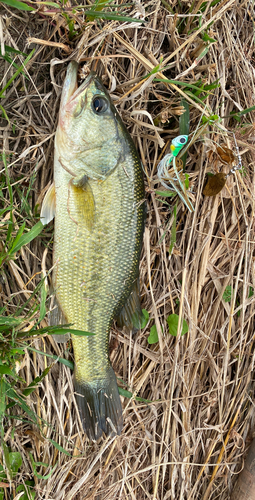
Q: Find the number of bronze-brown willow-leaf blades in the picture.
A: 2